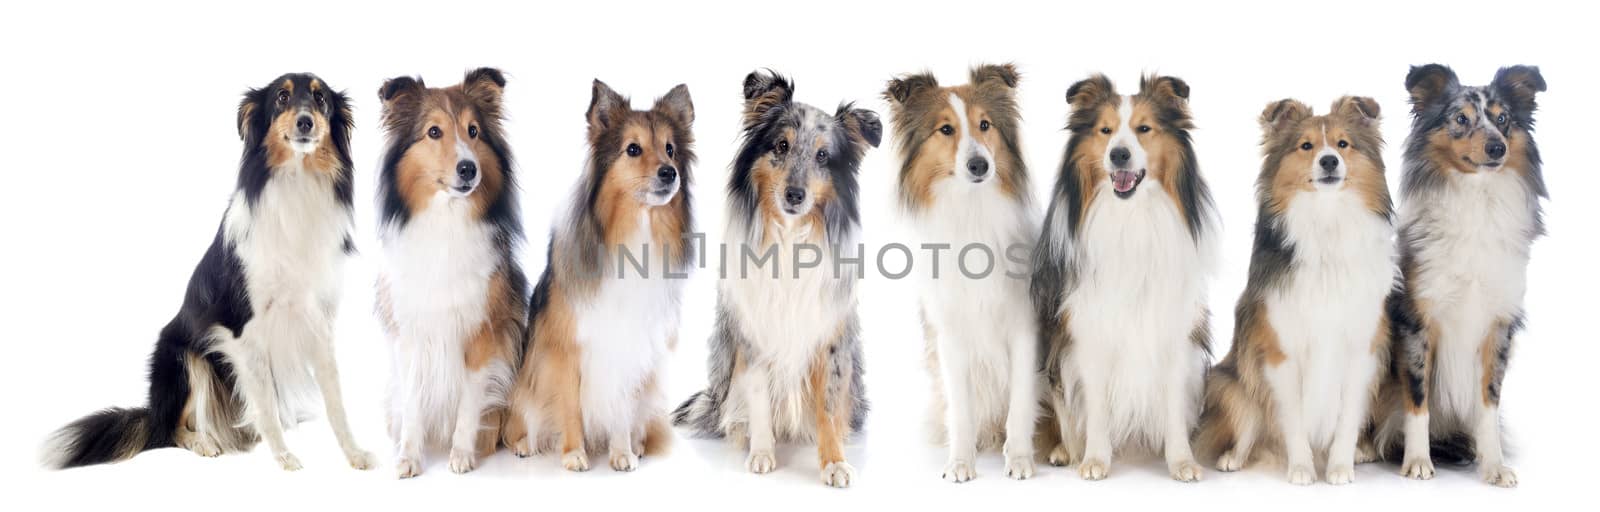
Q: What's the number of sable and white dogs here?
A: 5